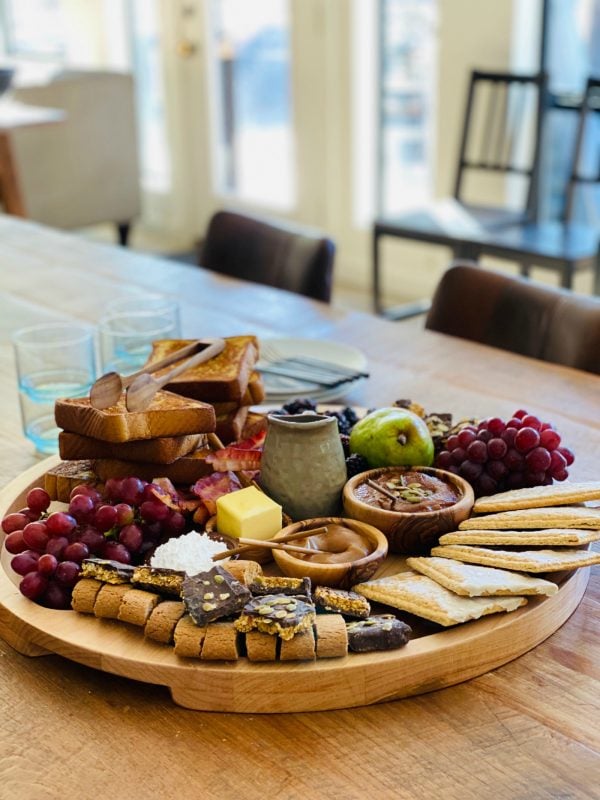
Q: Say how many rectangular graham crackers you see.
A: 6